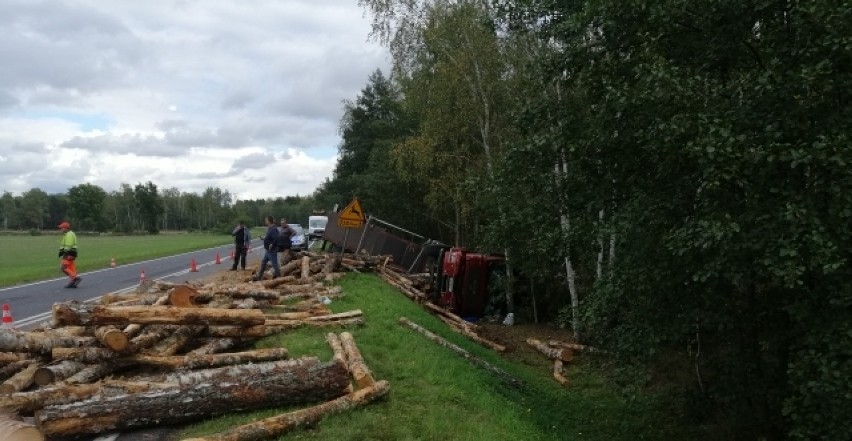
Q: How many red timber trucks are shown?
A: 1